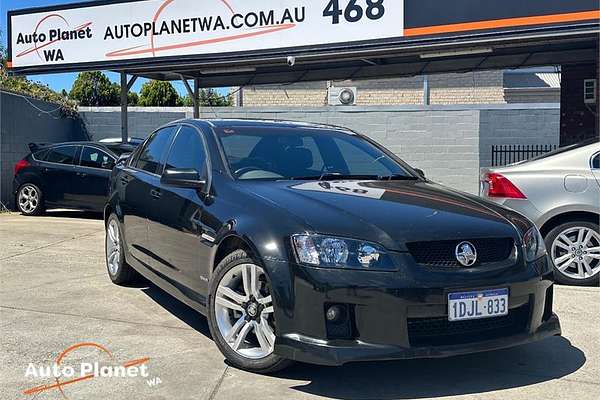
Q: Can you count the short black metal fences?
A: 1